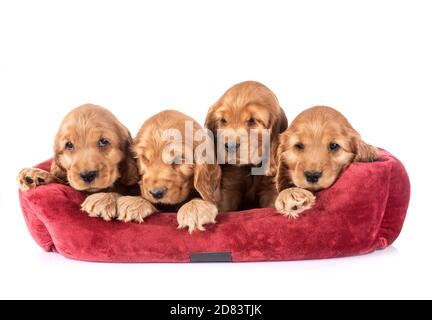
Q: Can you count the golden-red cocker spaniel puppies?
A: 4